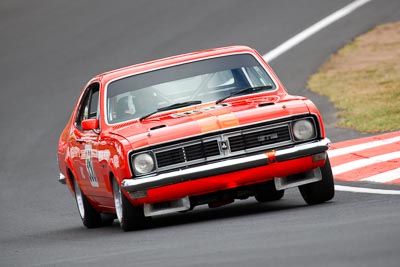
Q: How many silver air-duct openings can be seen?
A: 2